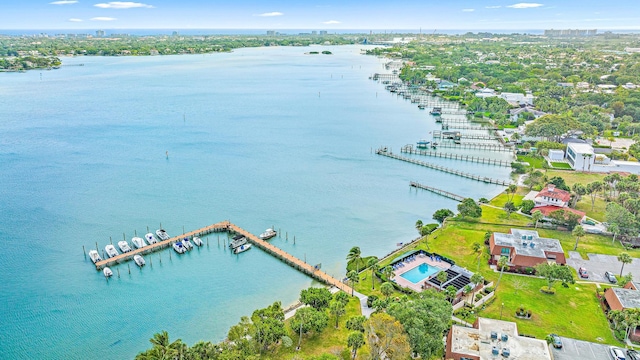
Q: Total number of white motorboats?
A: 14